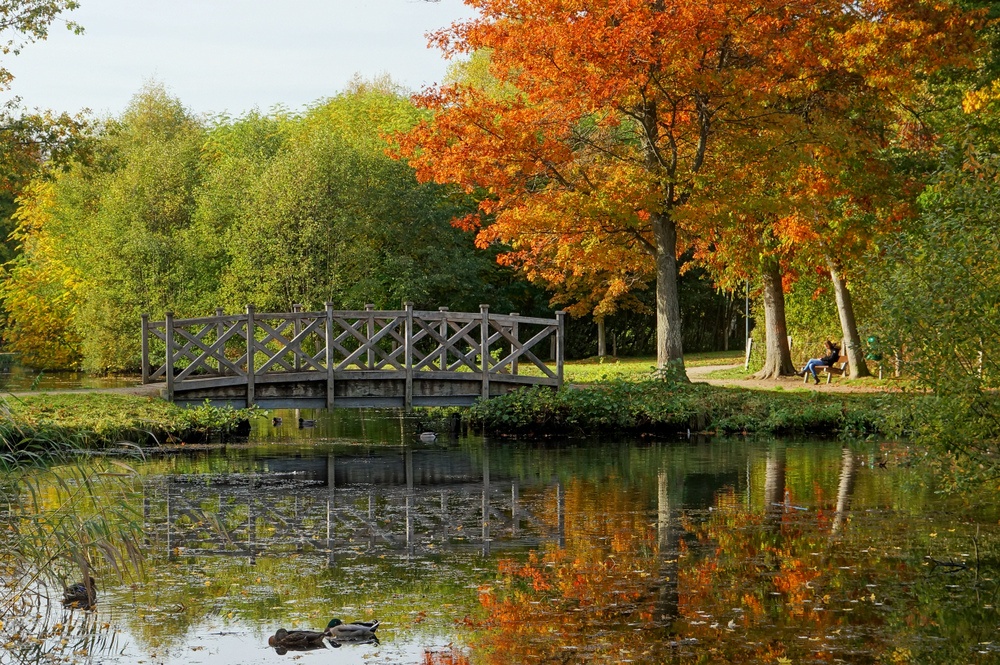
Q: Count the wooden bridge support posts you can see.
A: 12